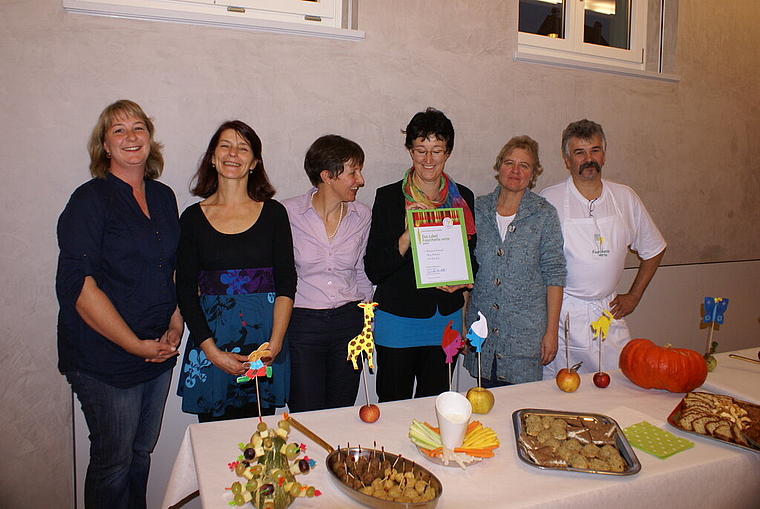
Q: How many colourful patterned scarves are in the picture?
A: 1